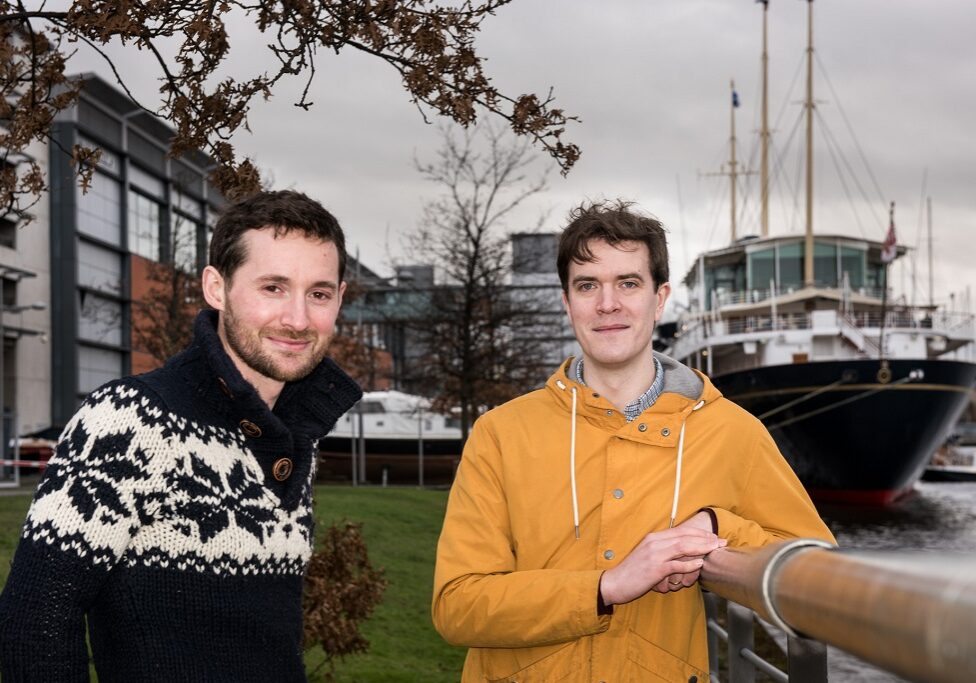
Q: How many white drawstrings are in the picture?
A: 2